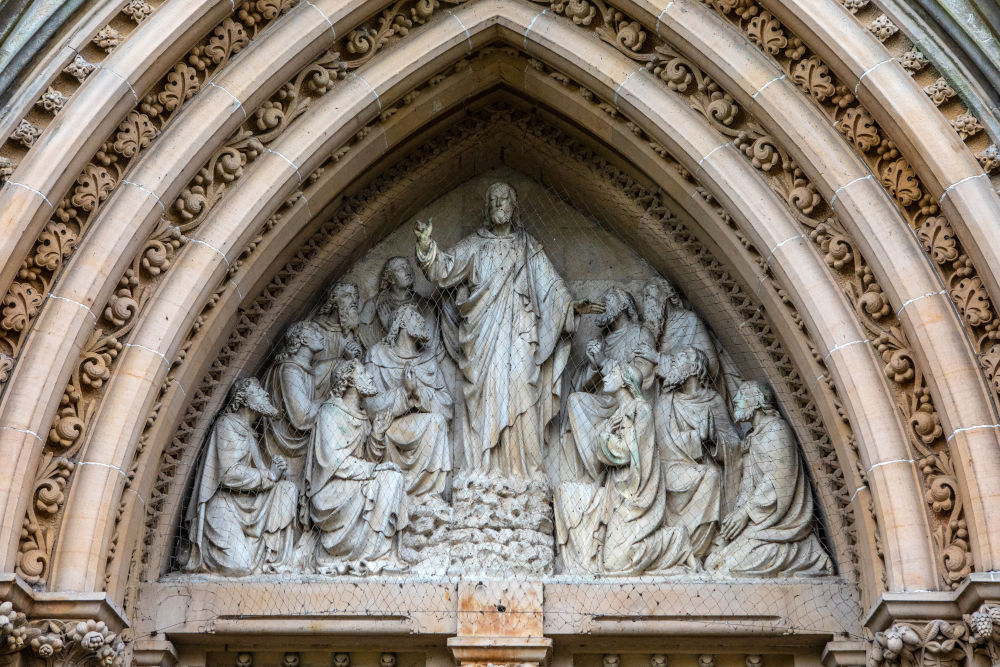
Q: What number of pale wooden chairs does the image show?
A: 0